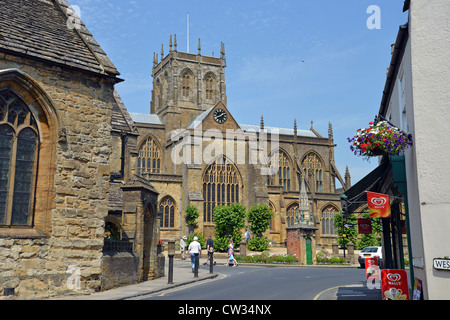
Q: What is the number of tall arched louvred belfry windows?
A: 4